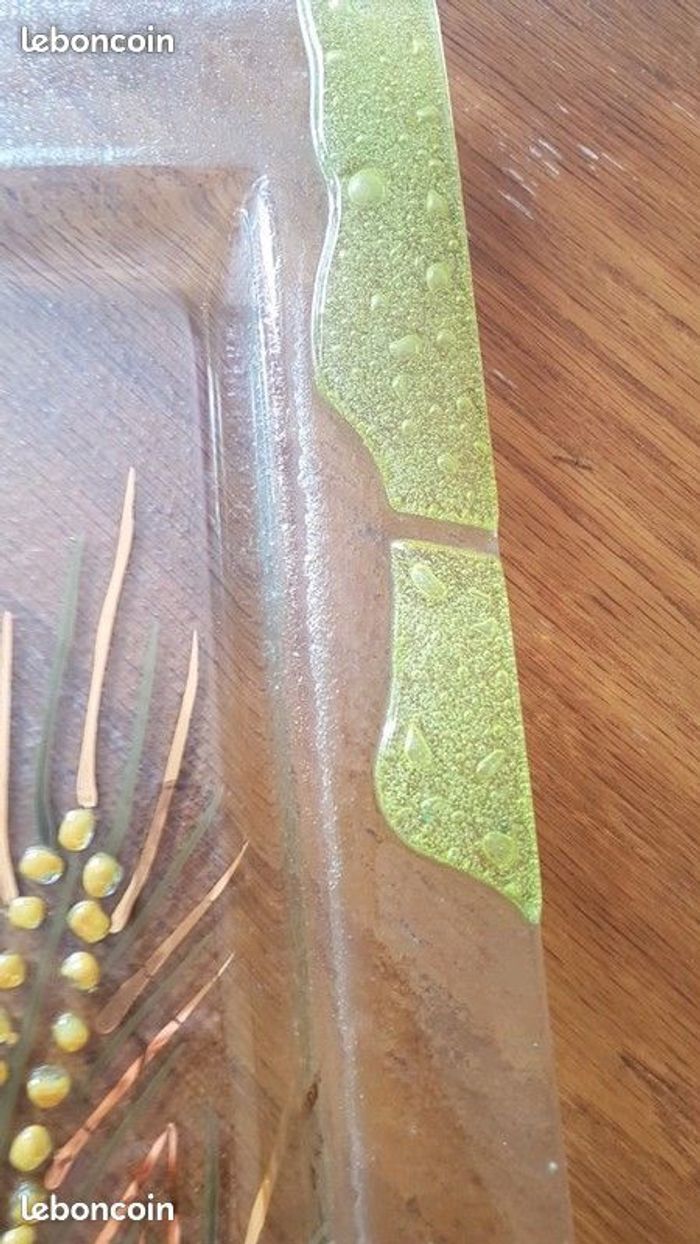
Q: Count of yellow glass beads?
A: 14